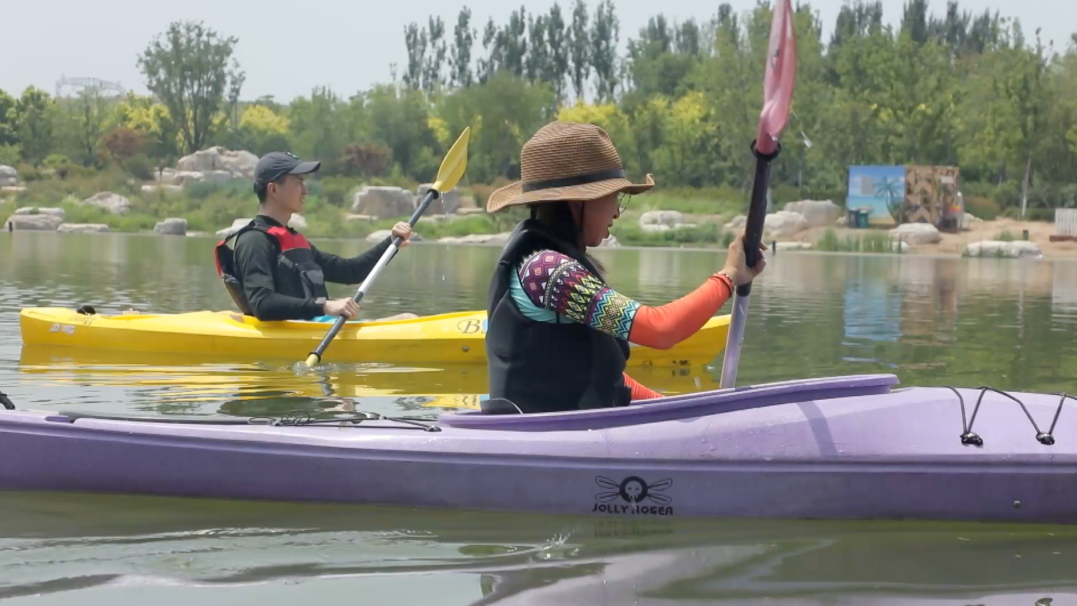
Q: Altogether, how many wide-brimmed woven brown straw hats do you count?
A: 1